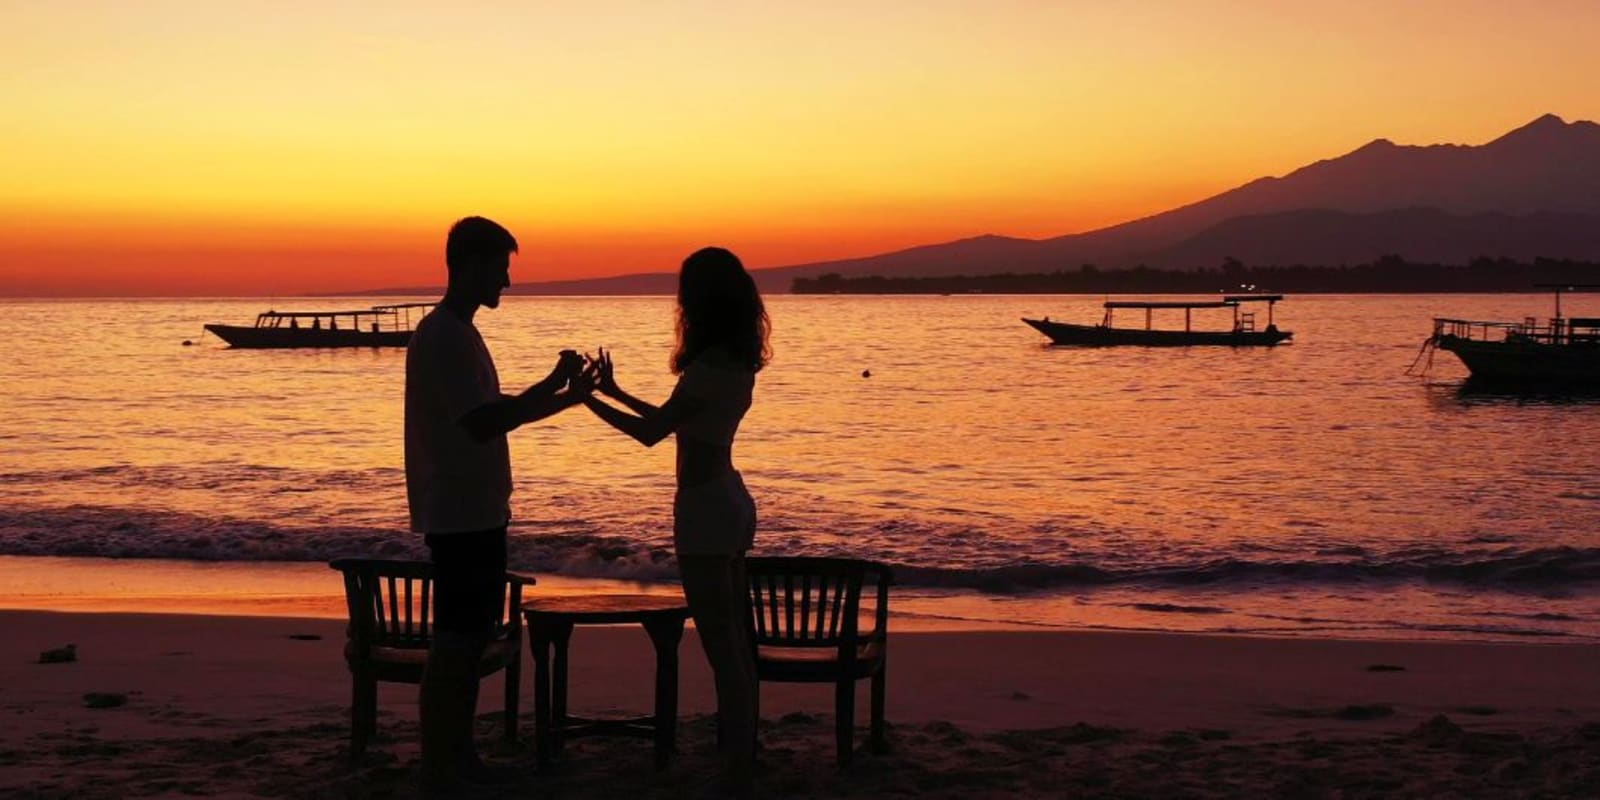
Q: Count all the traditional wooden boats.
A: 3